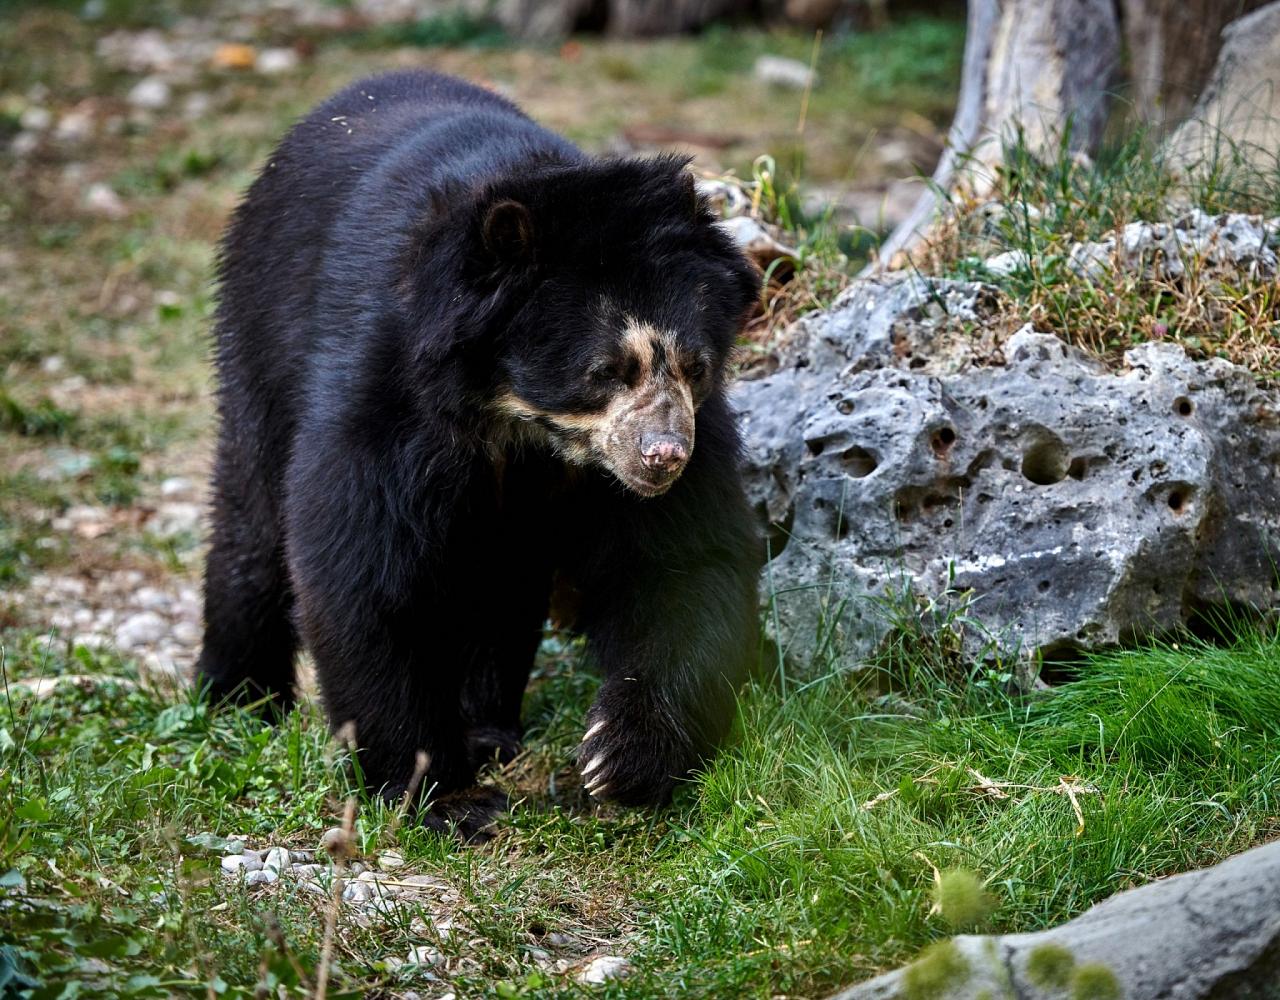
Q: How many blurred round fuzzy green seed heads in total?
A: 4